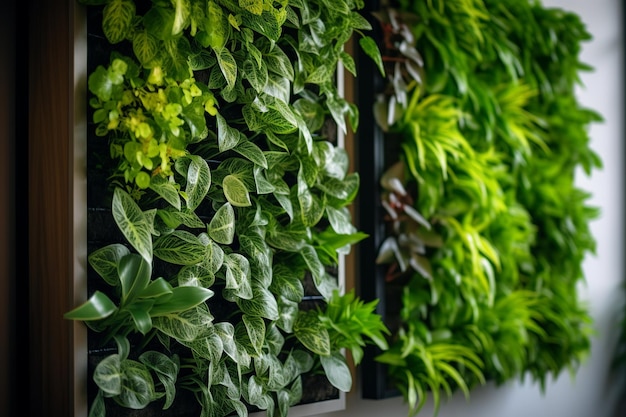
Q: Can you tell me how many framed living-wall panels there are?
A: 2